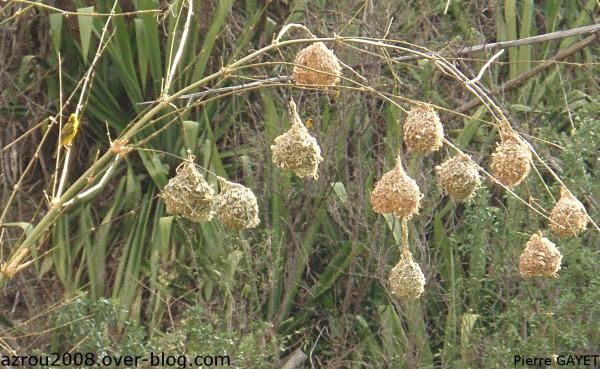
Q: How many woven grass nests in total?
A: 11